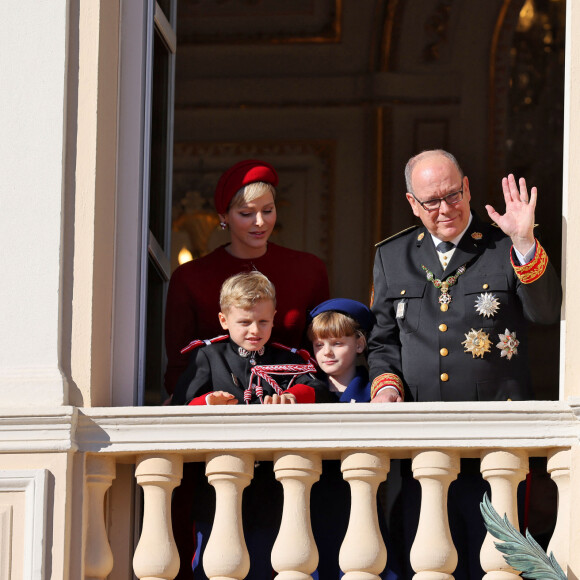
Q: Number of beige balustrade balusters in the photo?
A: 8